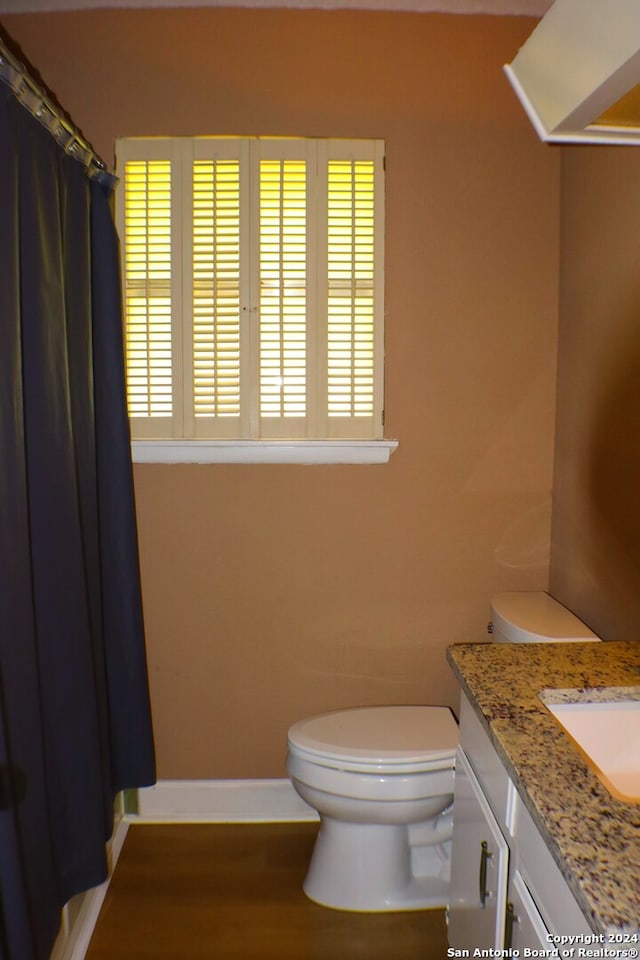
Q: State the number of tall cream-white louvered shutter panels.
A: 4